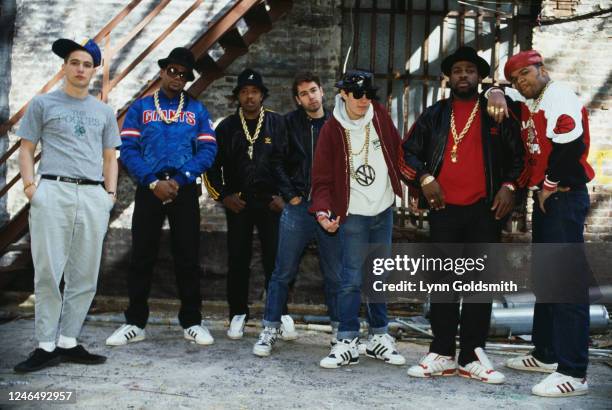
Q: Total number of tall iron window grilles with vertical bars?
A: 1